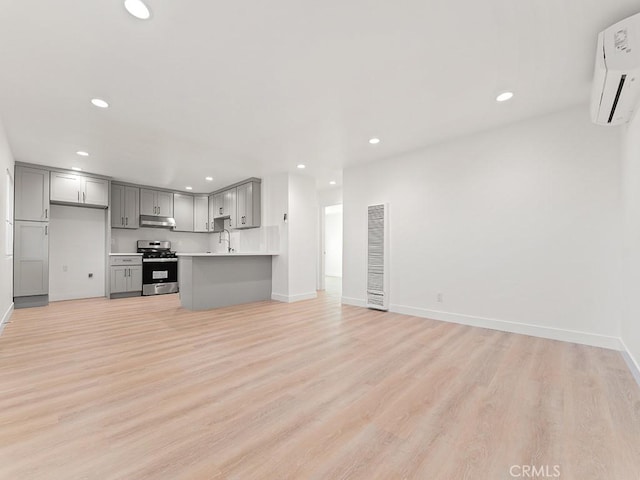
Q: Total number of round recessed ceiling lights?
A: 10